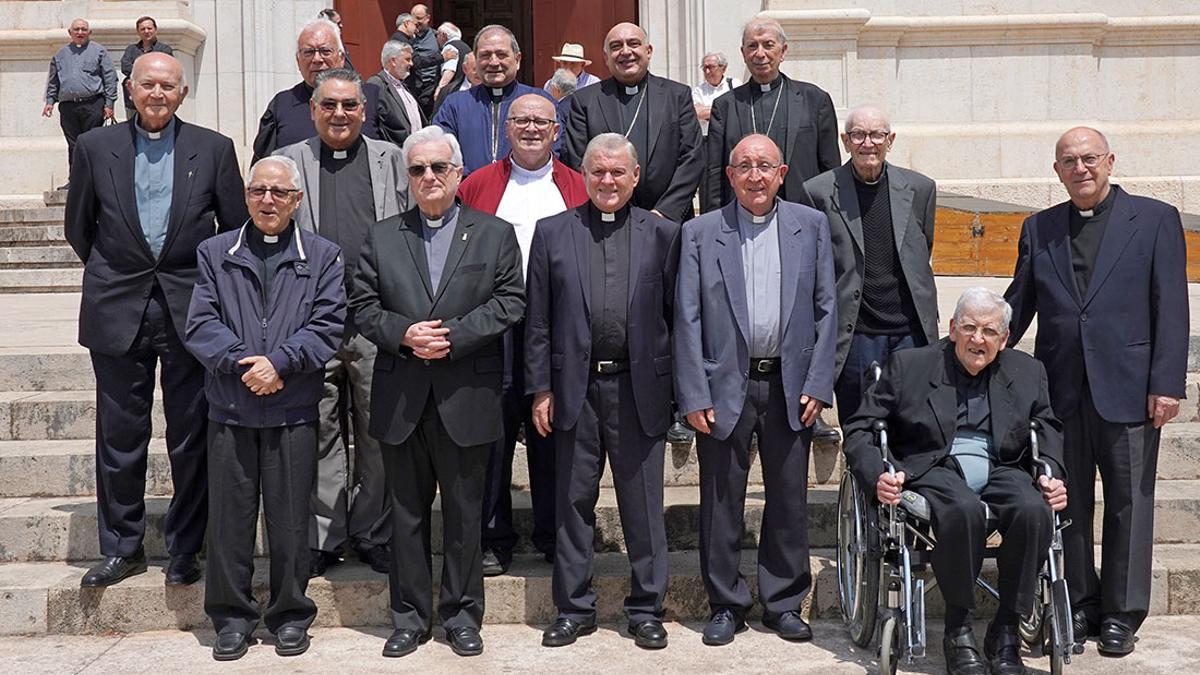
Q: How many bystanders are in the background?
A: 11